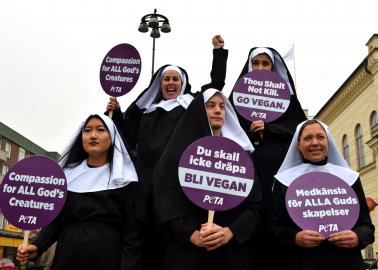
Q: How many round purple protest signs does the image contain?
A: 5